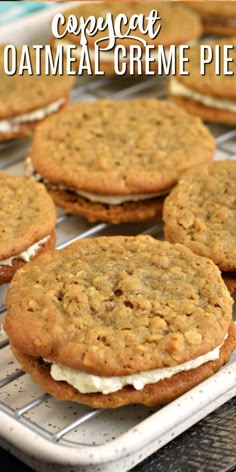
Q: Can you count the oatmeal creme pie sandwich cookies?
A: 8